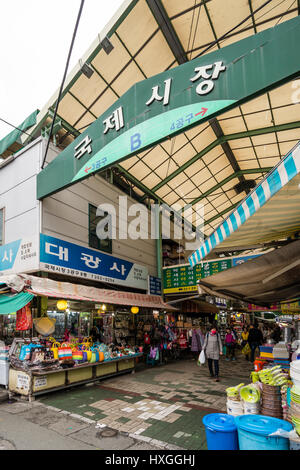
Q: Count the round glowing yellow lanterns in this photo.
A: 2